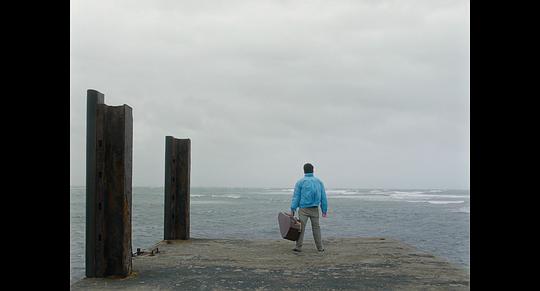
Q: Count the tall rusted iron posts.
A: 2